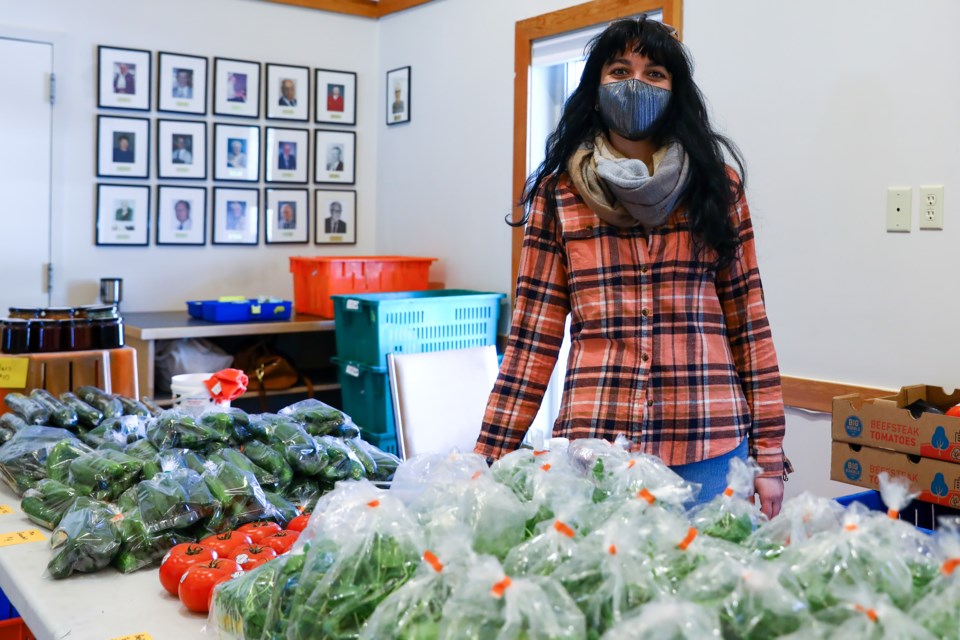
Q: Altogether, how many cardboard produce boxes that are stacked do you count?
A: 2